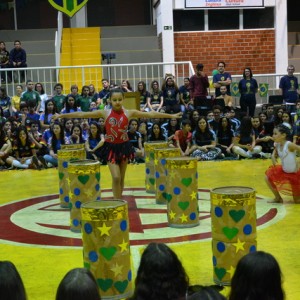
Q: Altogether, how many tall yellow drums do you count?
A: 8